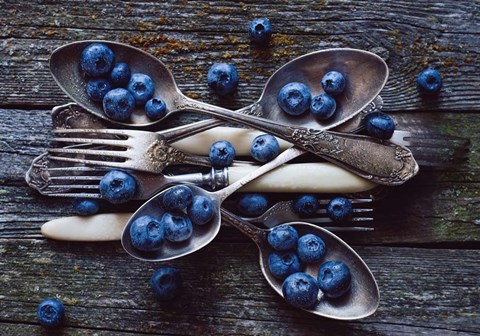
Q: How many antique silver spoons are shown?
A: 4